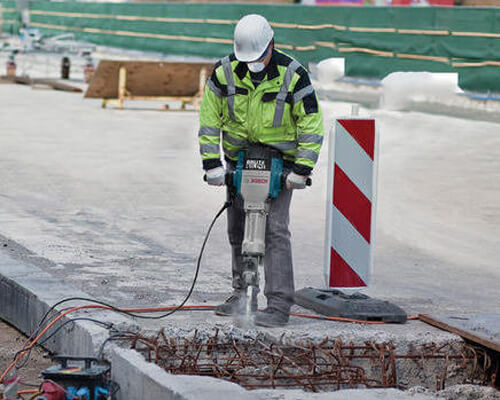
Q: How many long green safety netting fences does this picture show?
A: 1